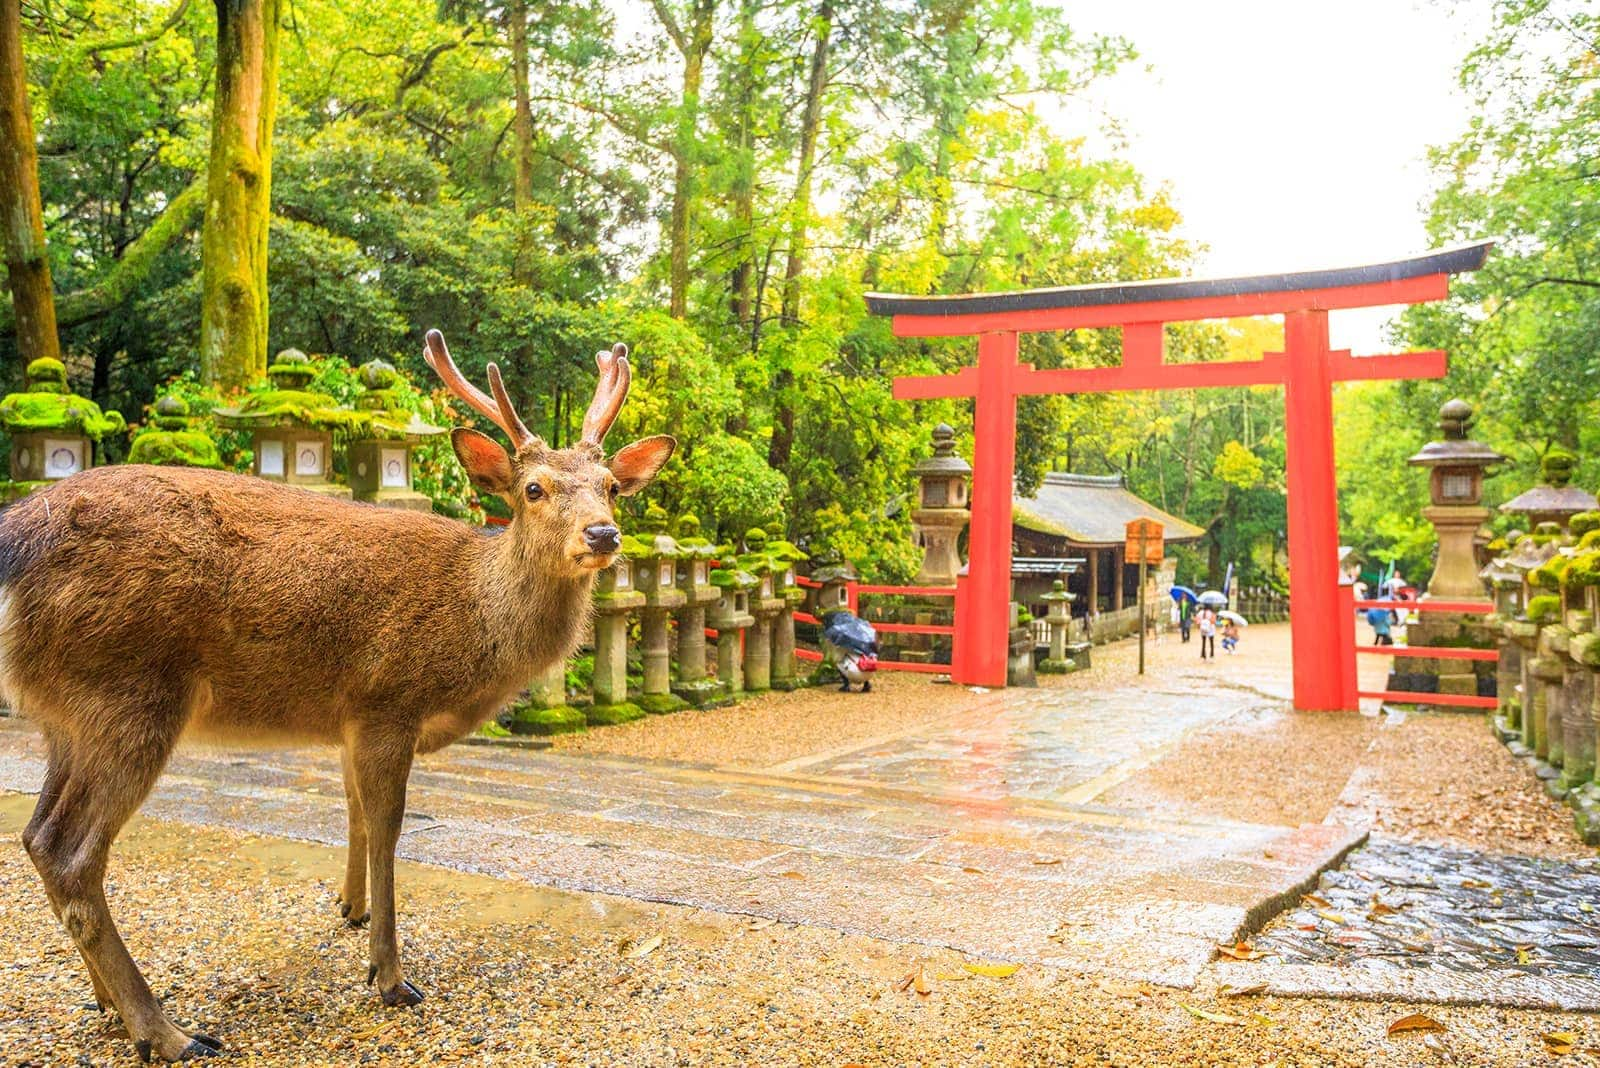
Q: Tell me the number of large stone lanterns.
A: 2